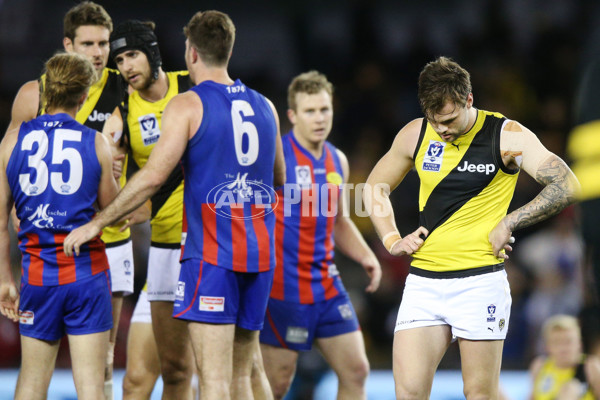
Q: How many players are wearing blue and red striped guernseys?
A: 3